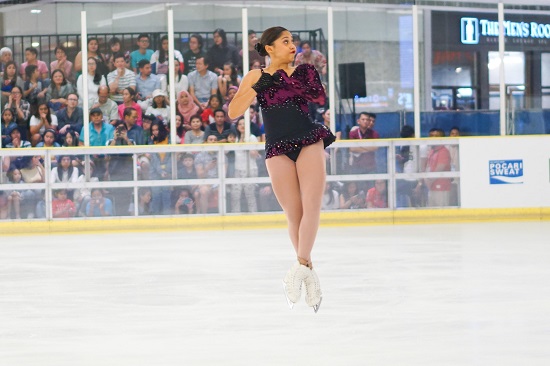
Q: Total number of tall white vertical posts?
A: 6